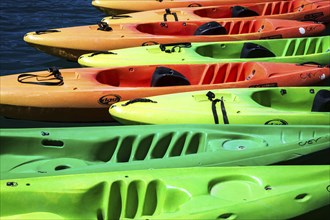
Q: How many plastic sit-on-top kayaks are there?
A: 8